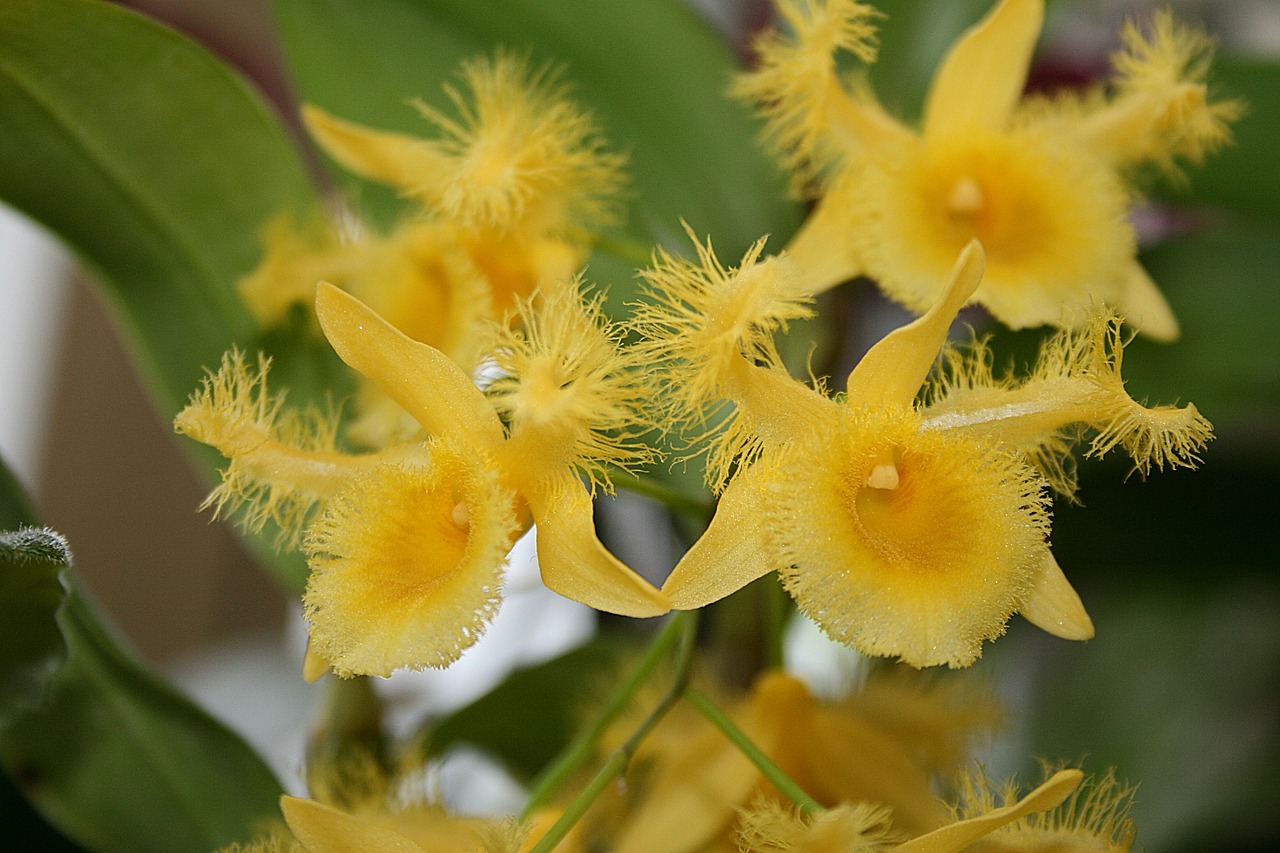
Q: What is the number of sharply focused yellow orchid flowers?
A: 2